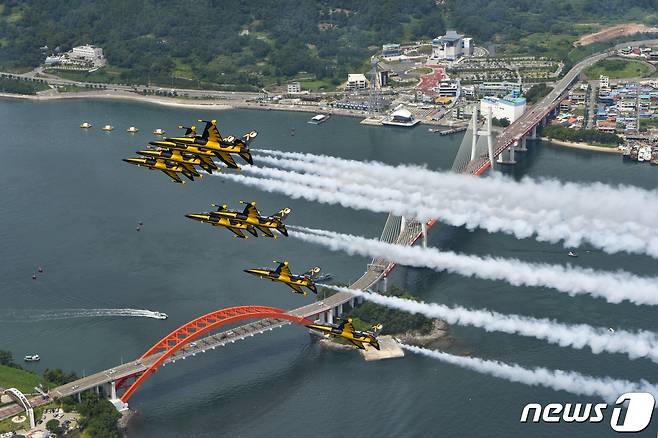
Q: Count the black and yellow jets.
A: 8